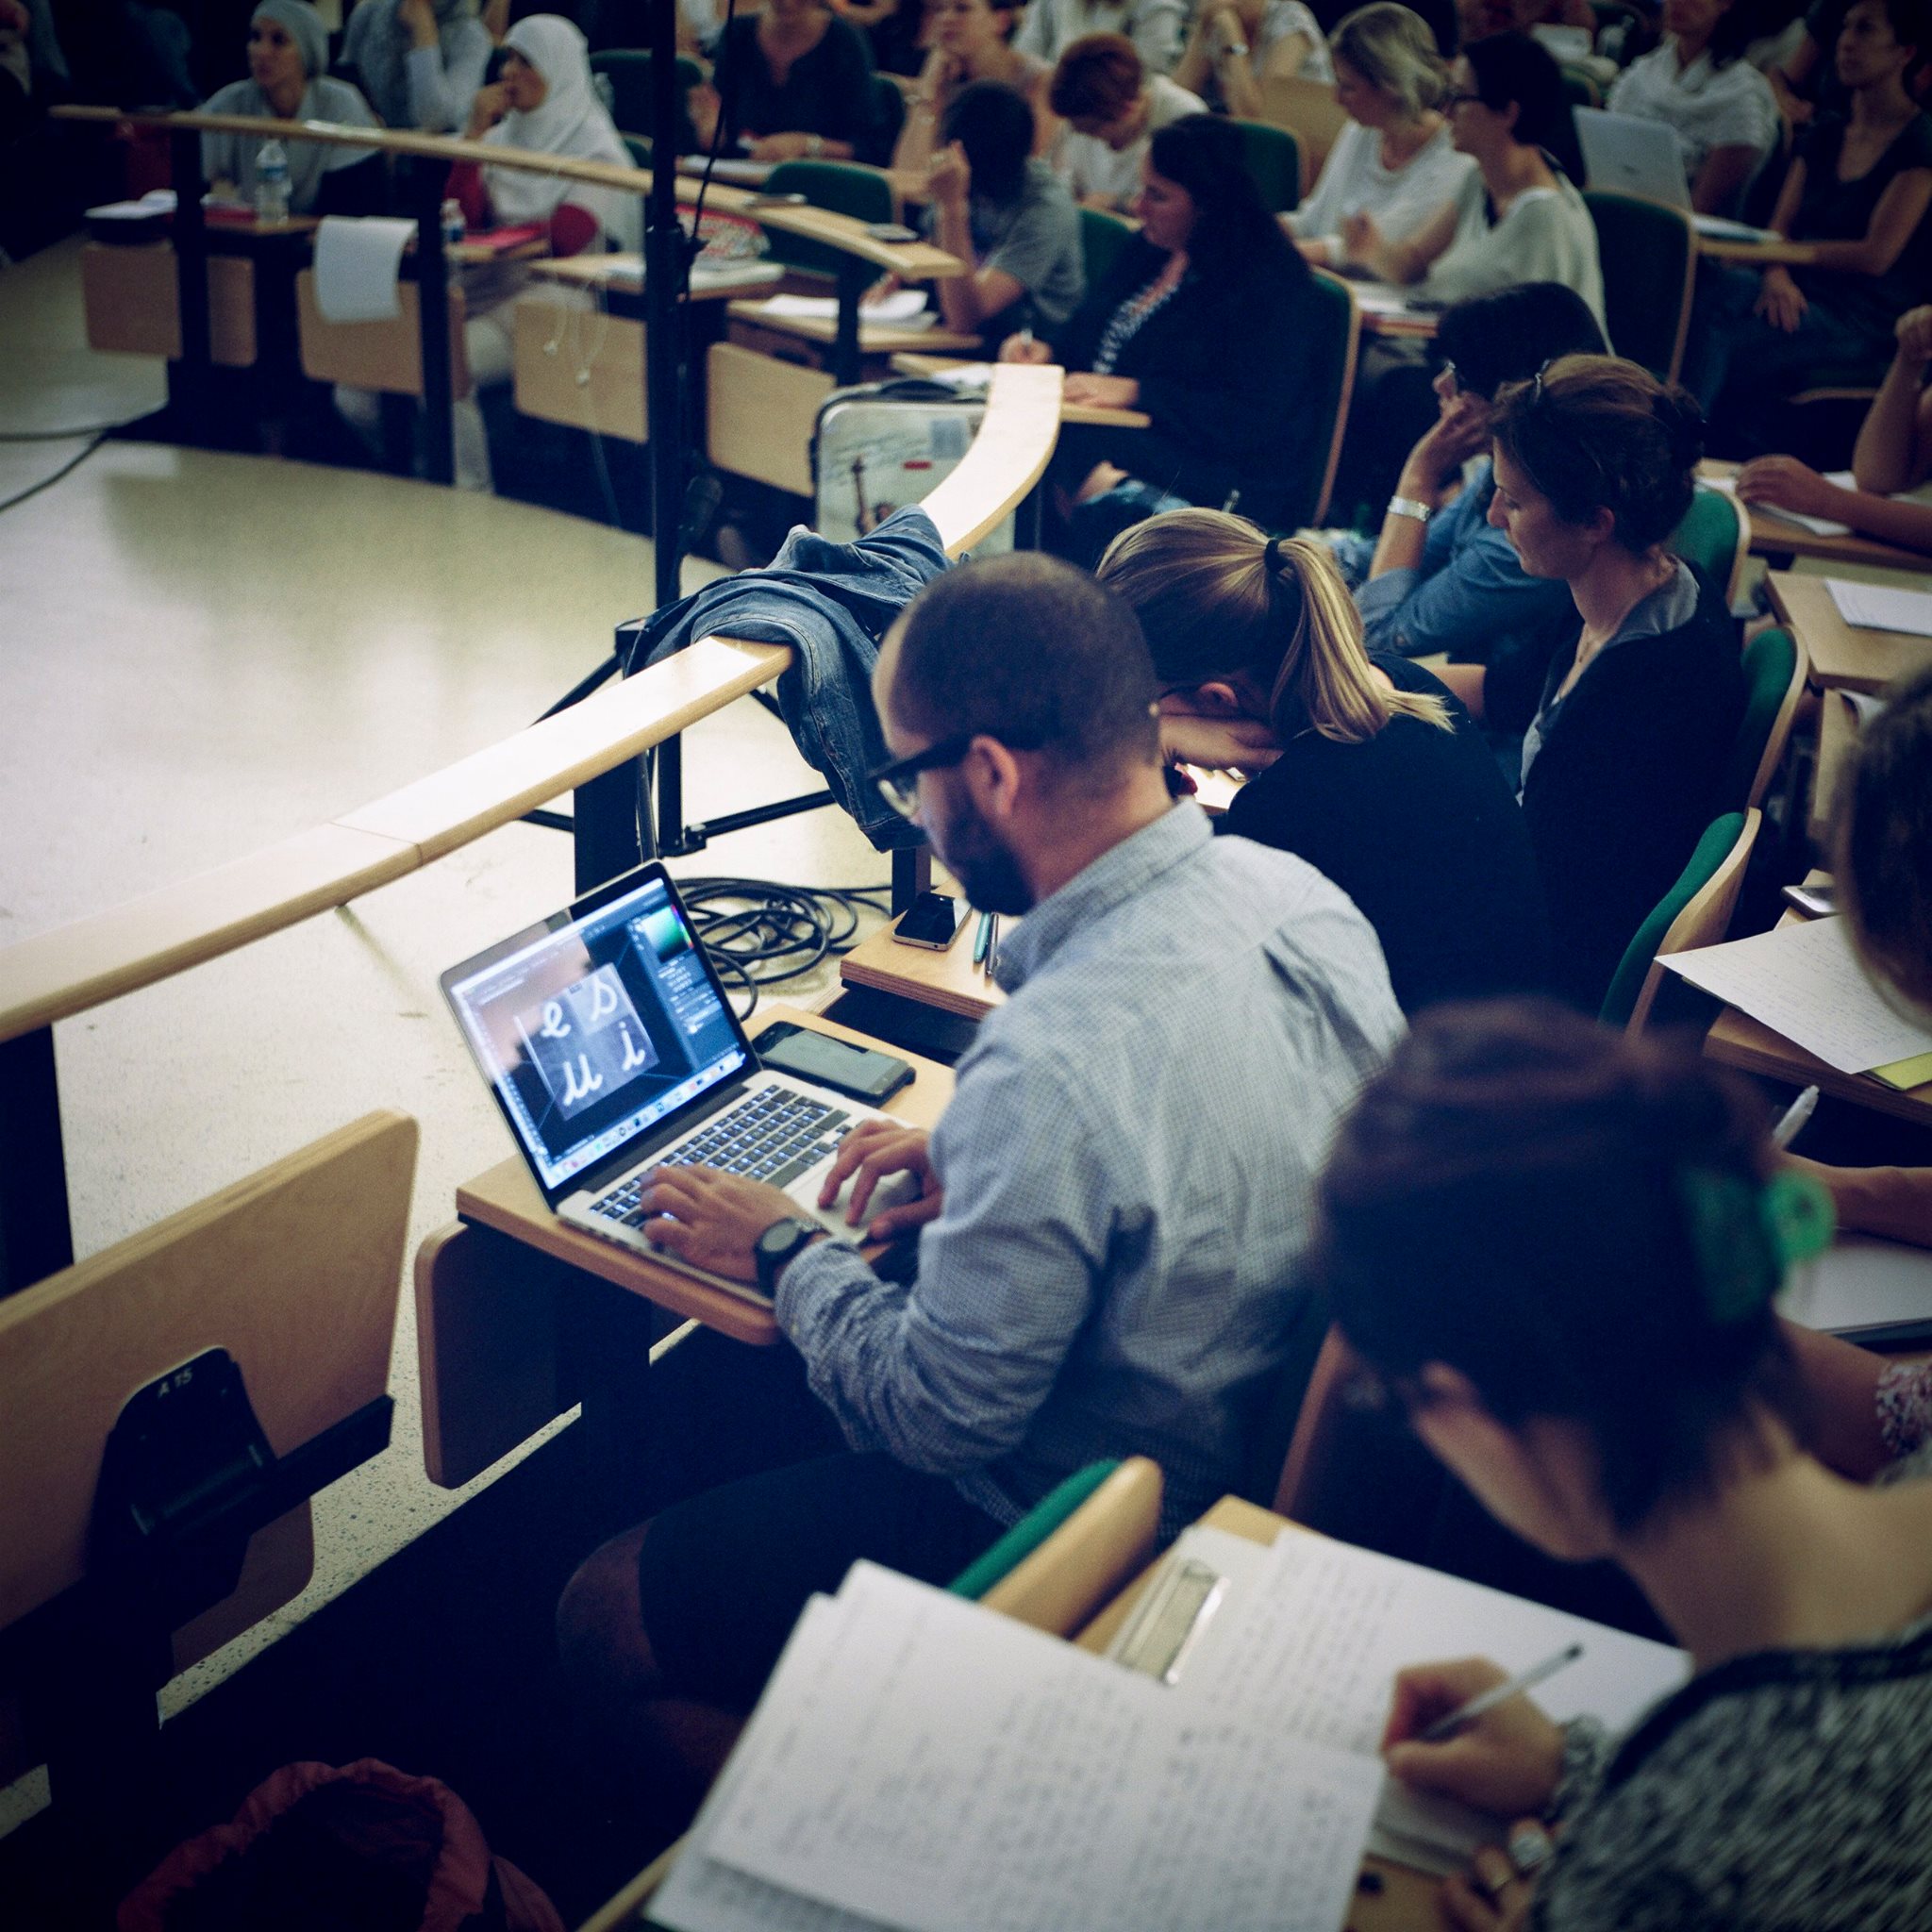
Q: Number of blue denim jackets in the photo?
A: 1